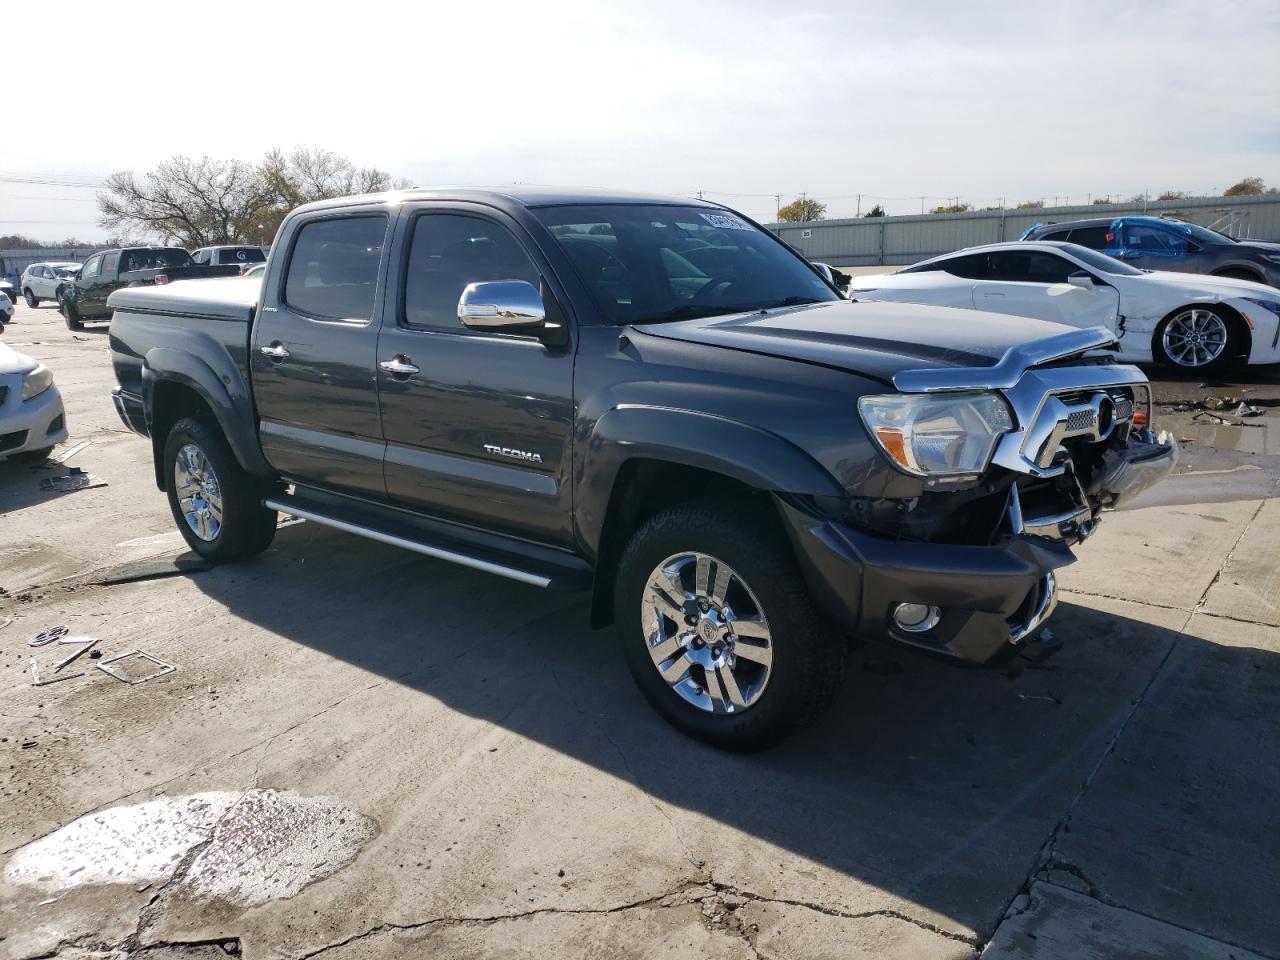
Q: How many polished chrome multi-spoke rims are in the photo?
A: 3